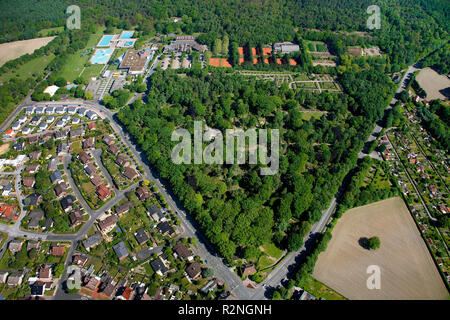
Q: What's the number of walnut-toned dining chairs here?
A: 0